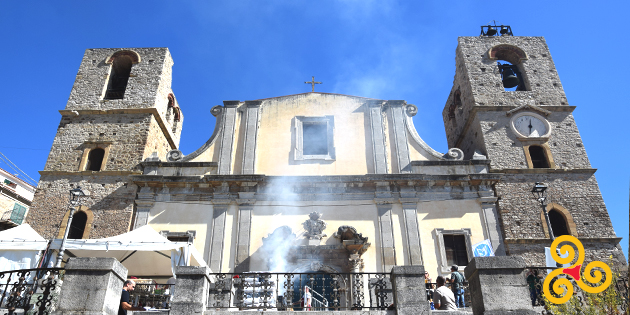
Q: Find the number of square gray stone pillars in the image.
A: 4